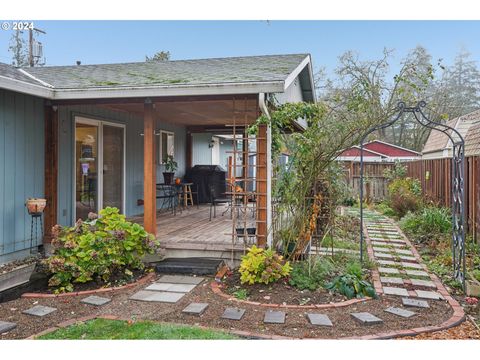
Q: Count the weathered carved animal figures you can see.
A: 0